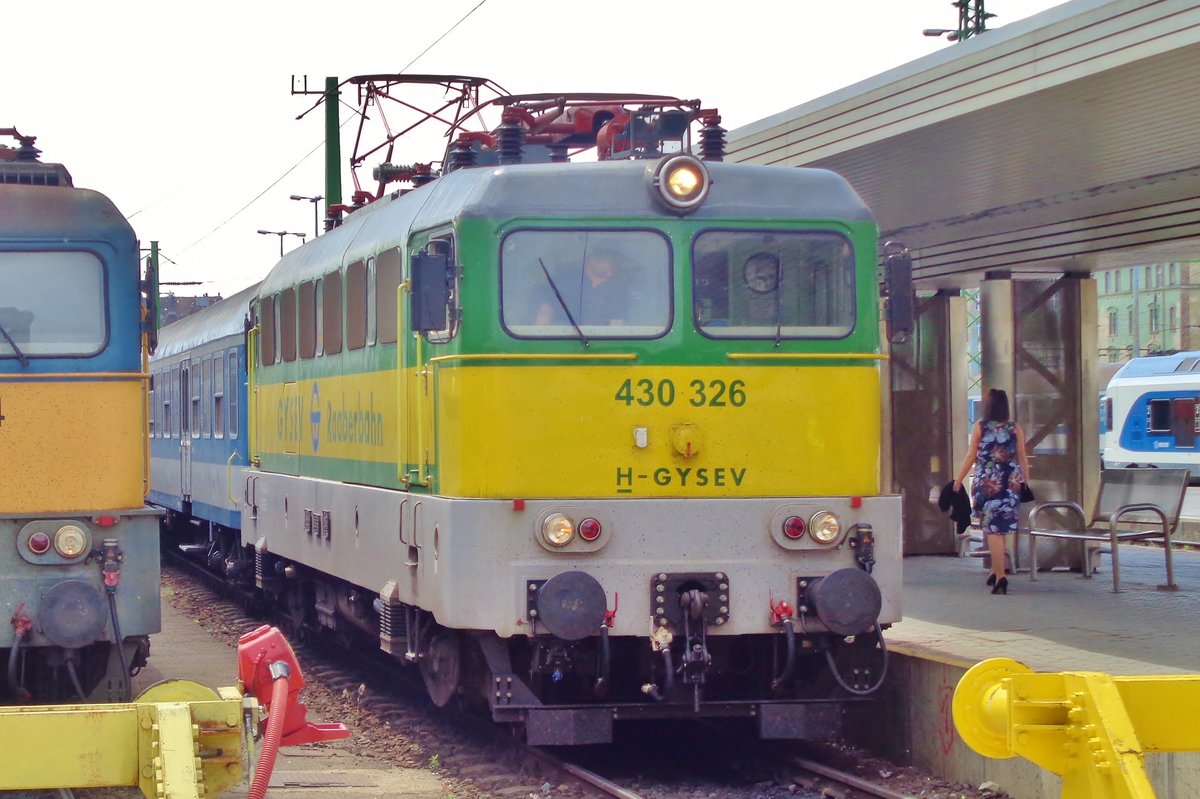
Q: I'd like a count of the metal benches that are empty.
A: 1